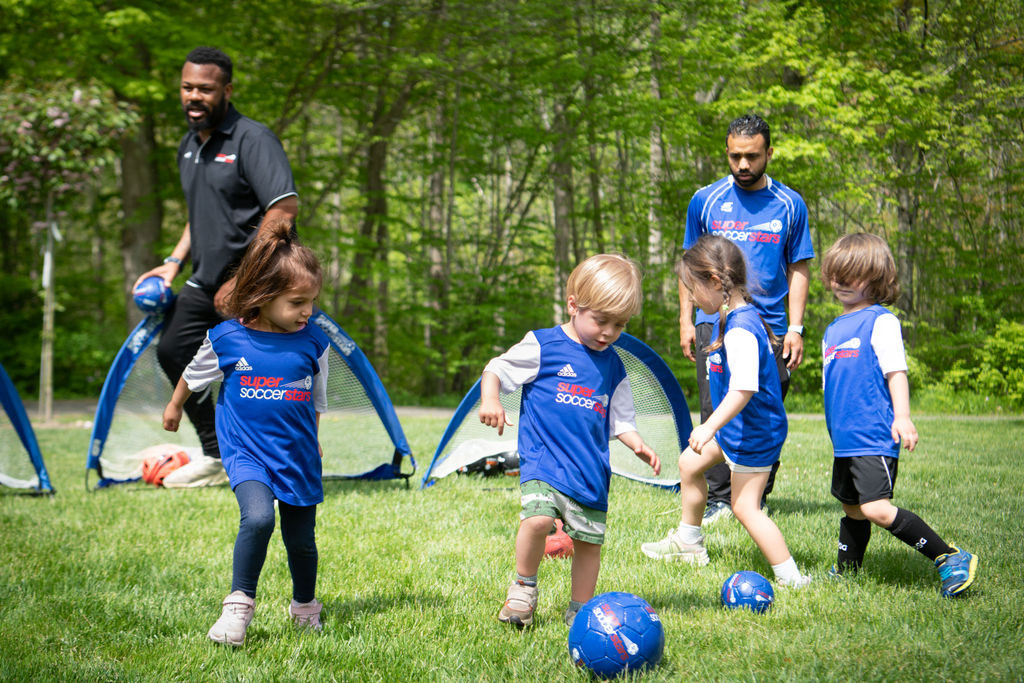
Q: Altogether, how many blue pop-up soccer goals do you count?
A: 3